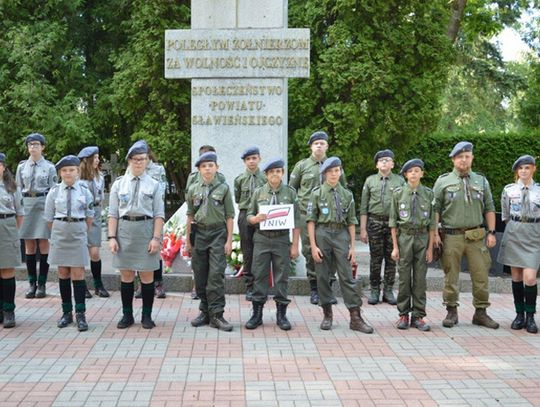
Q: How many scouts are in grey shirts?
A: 7